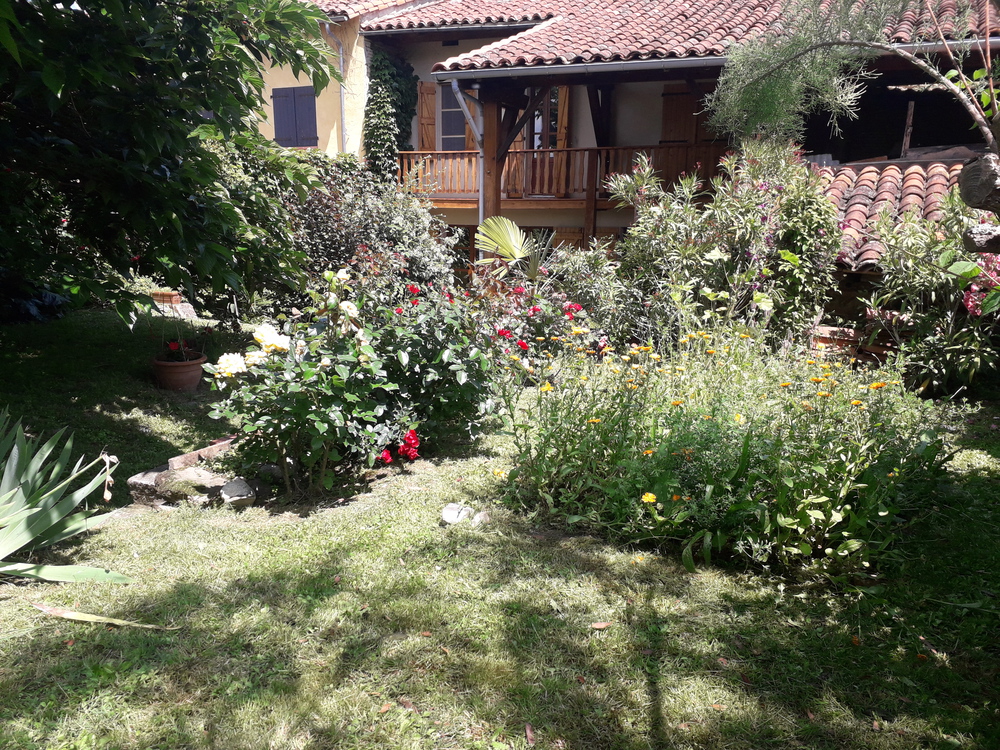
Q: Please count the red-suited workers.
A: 0